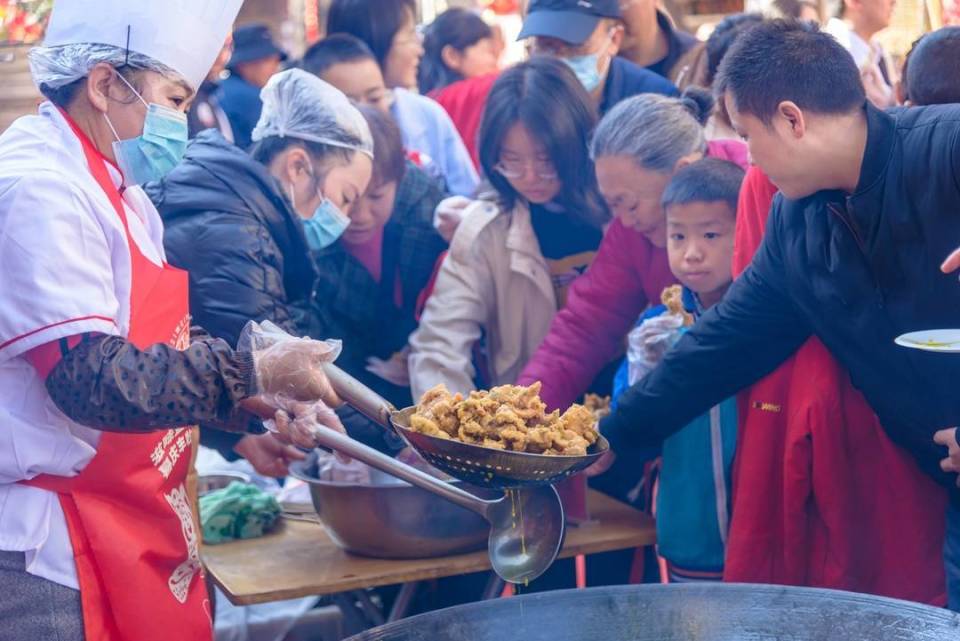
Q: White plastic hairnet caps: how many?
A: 2